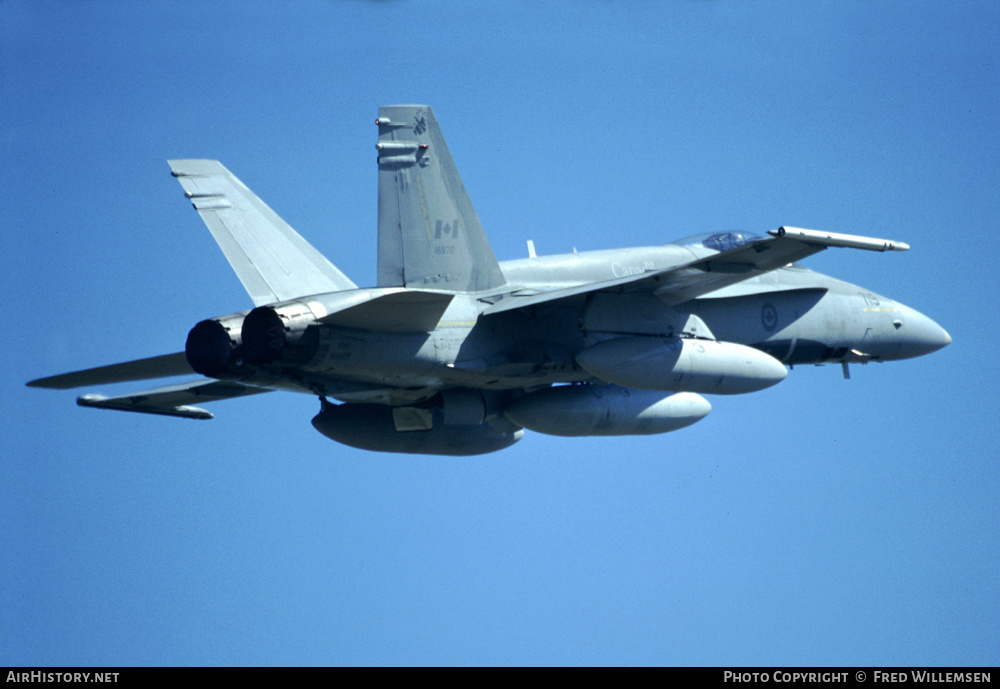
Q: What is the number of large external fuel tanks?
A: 3